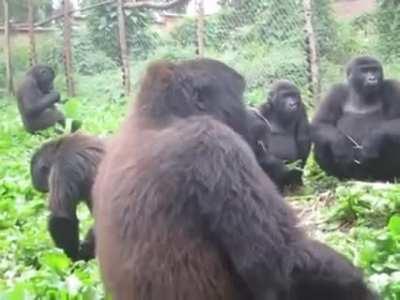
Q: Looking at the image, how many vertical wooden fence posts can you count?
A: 6